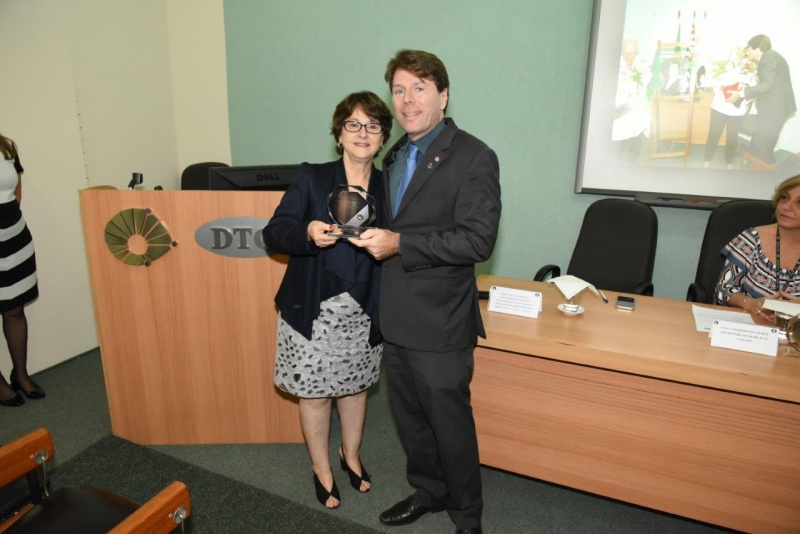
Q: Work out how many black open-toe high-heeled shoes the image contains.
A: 2